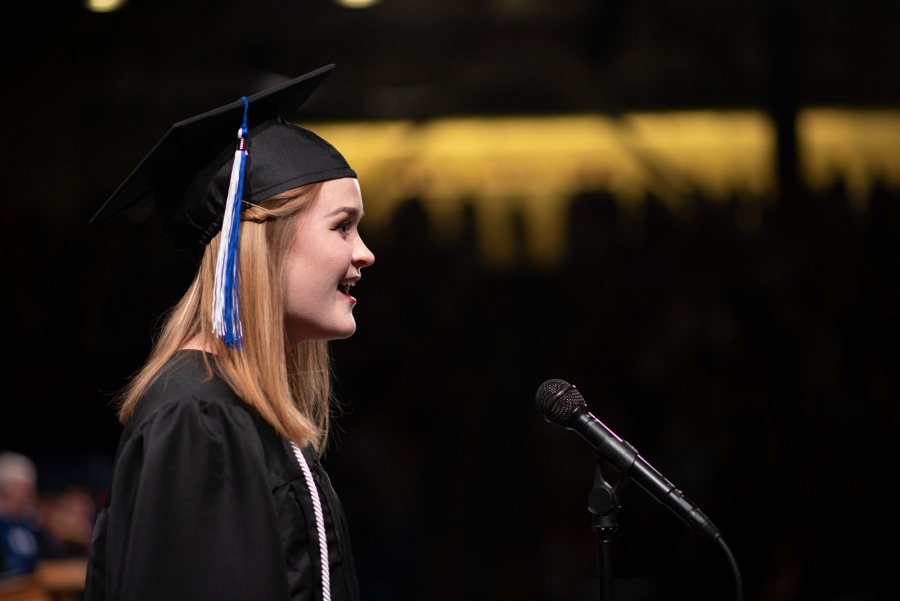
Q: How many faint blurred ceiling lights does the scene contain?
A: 2